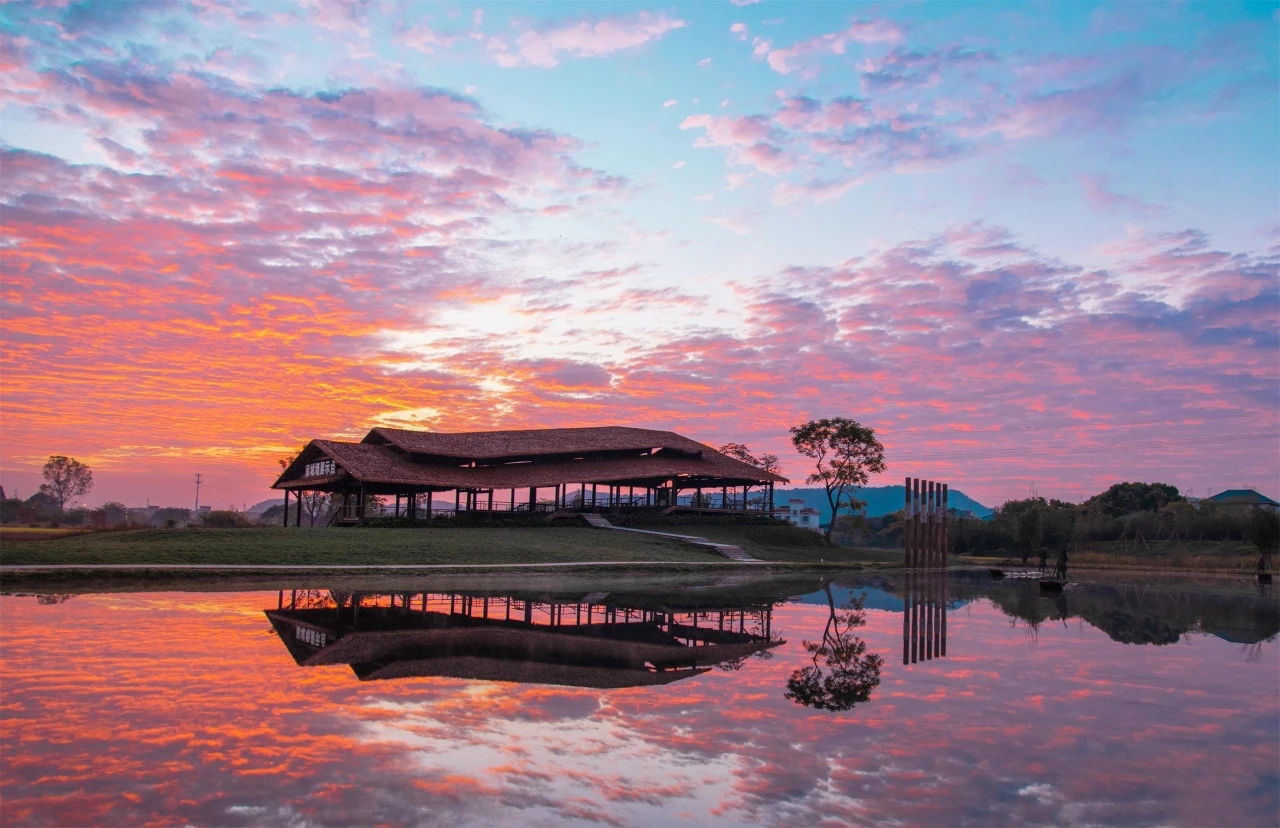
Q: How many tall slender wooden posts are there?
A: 6